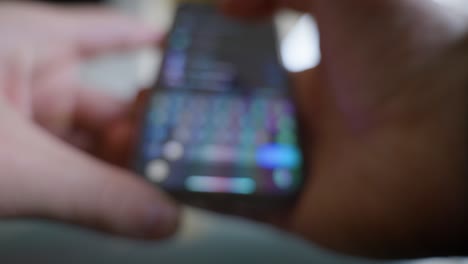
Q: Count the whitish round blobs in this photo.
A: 2